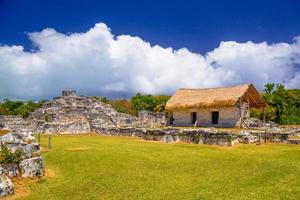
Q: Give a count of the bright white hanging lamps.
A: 0